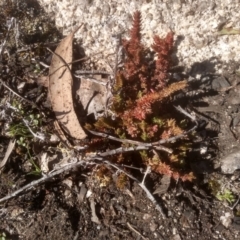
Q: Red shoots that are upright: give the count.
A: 2